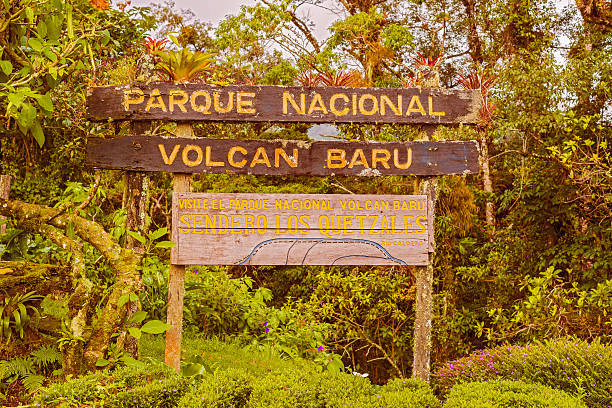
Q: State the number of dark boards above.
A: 2